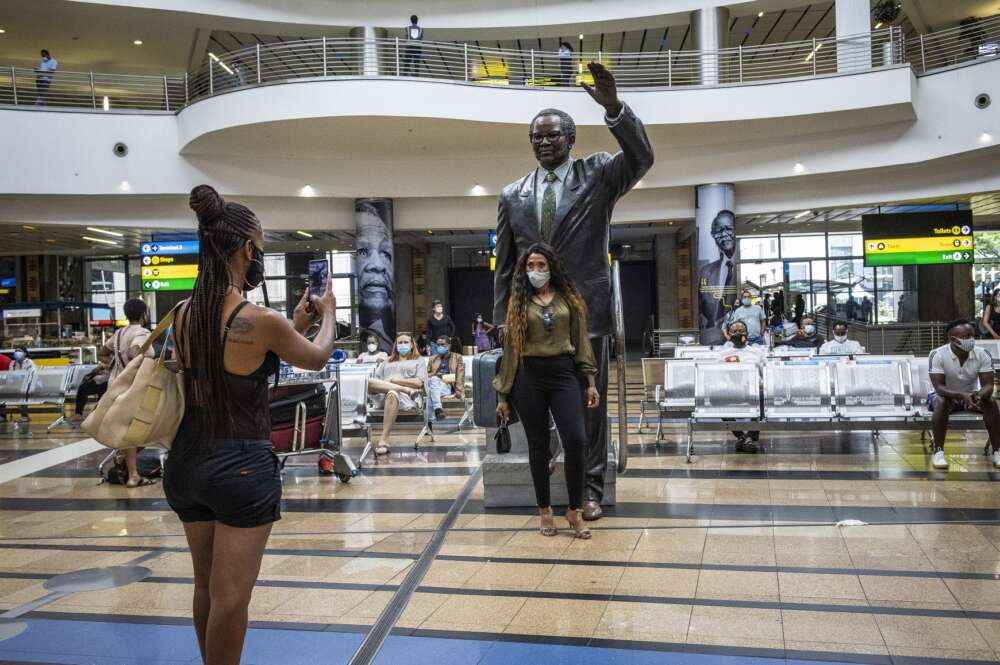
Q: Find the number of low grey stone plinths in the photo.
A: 1